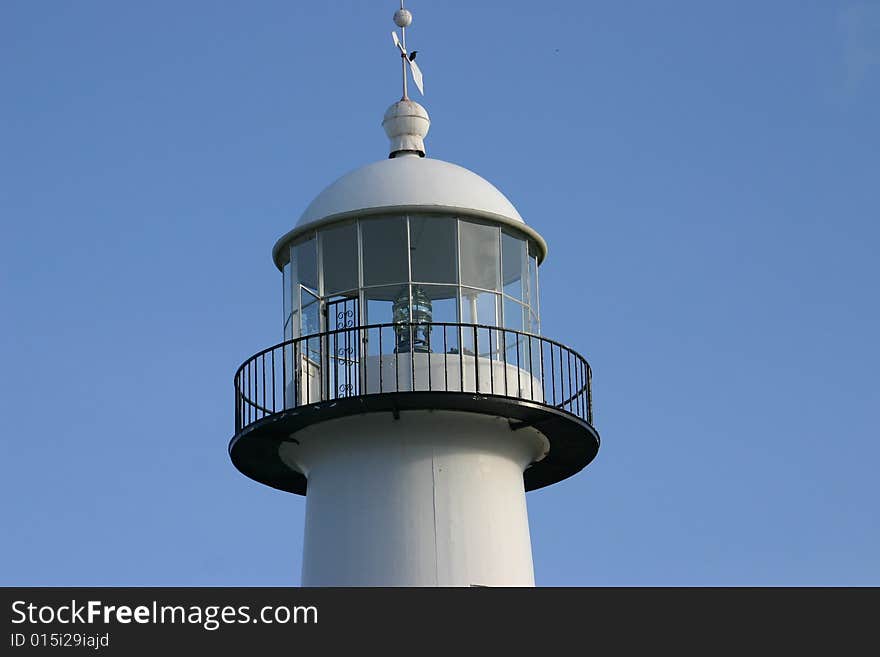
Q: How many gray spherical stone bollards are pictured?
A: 0